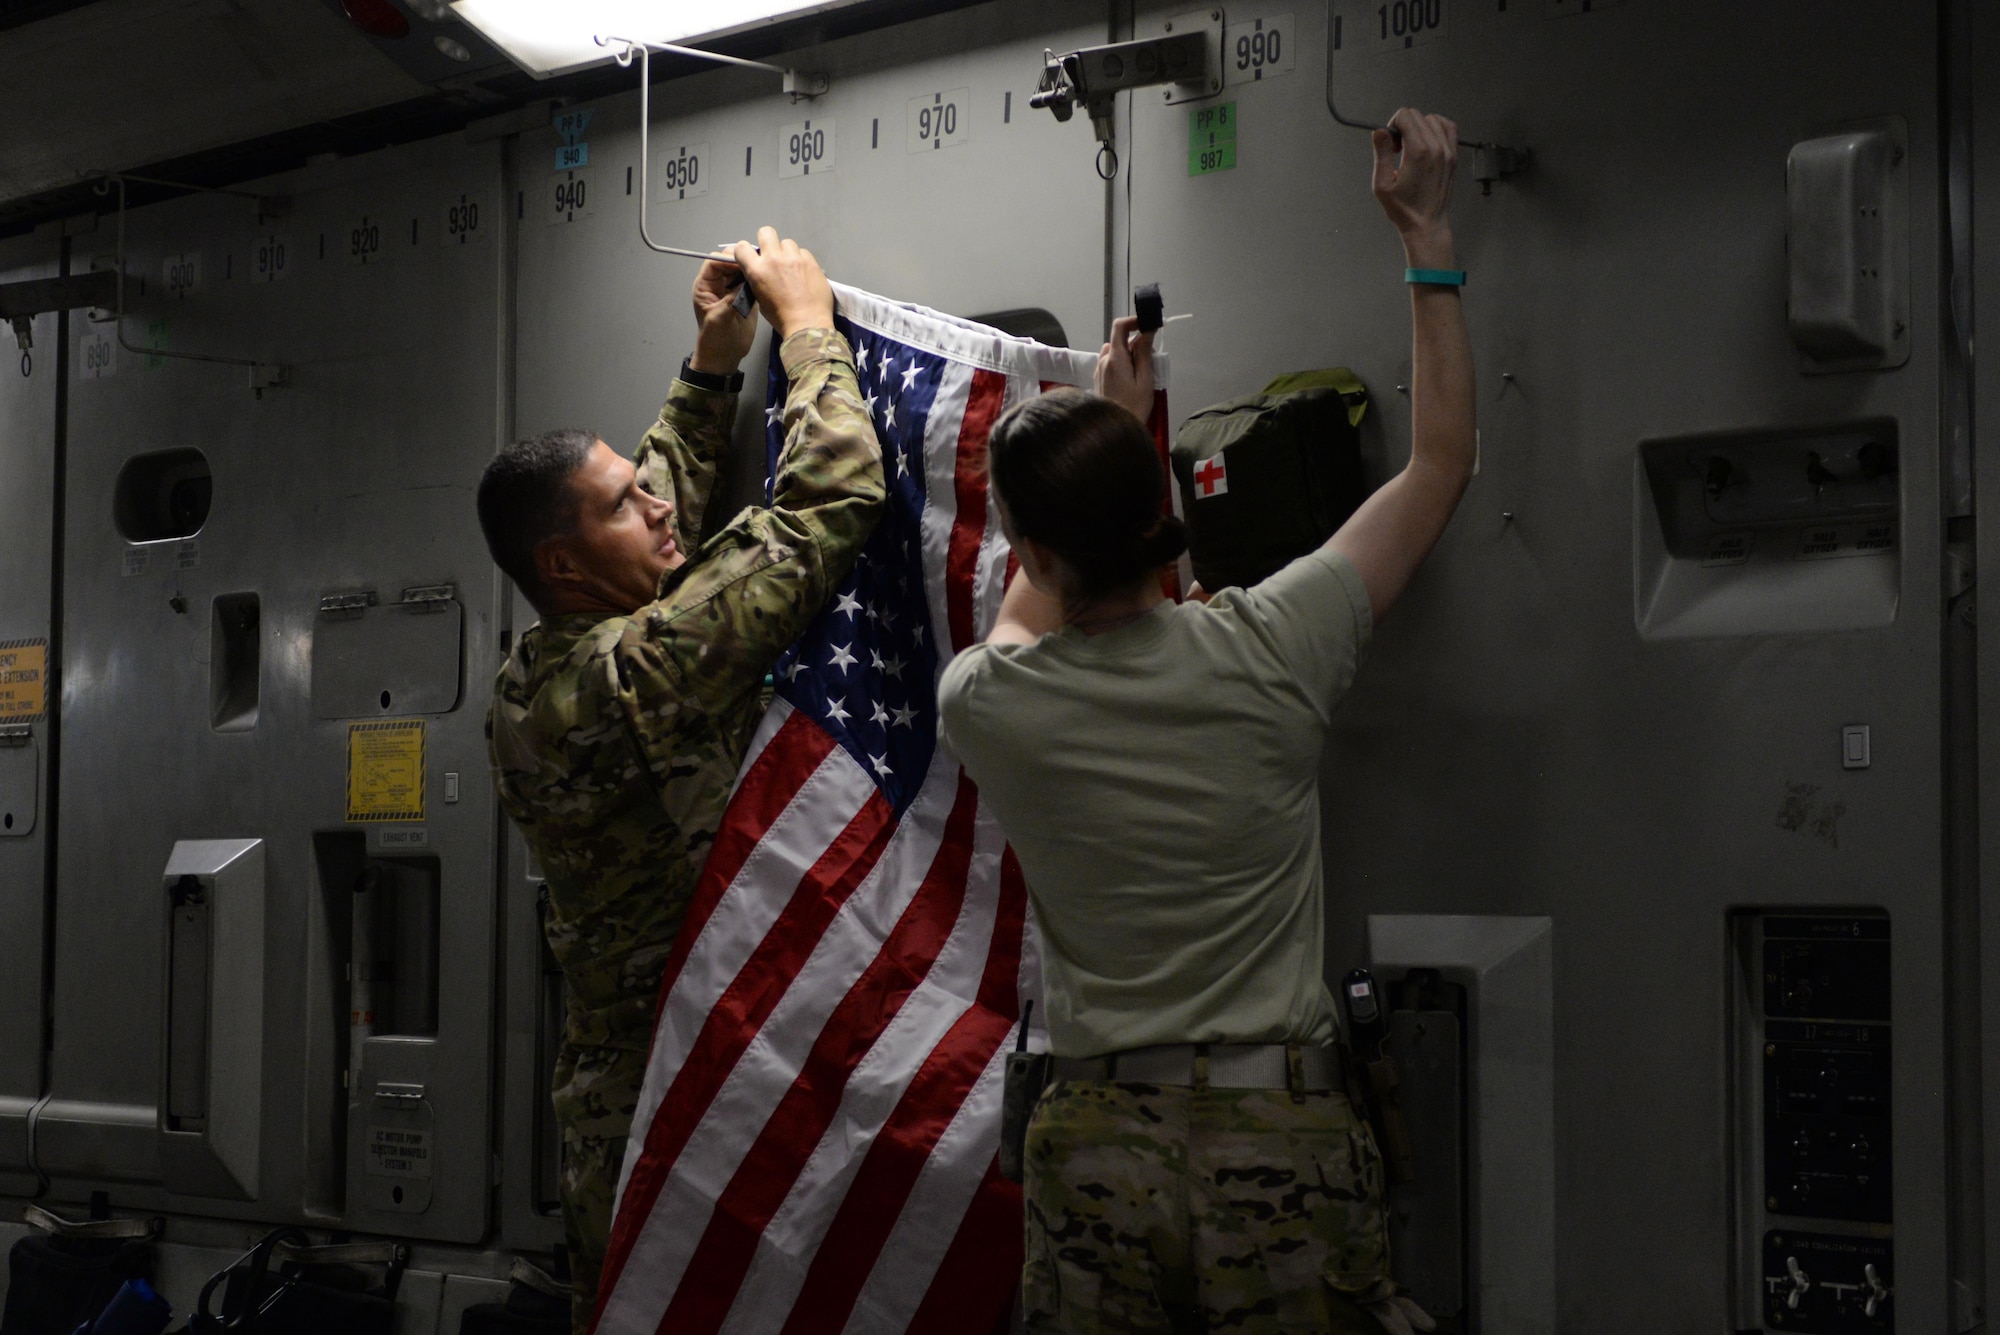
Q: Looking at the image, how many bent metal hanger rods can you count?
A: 3